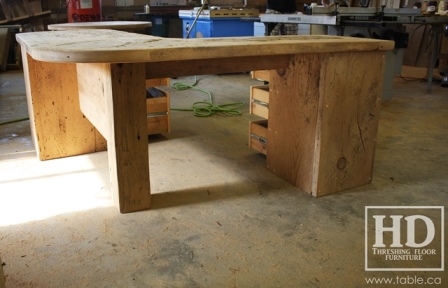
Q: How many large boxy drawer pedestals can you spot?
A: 2